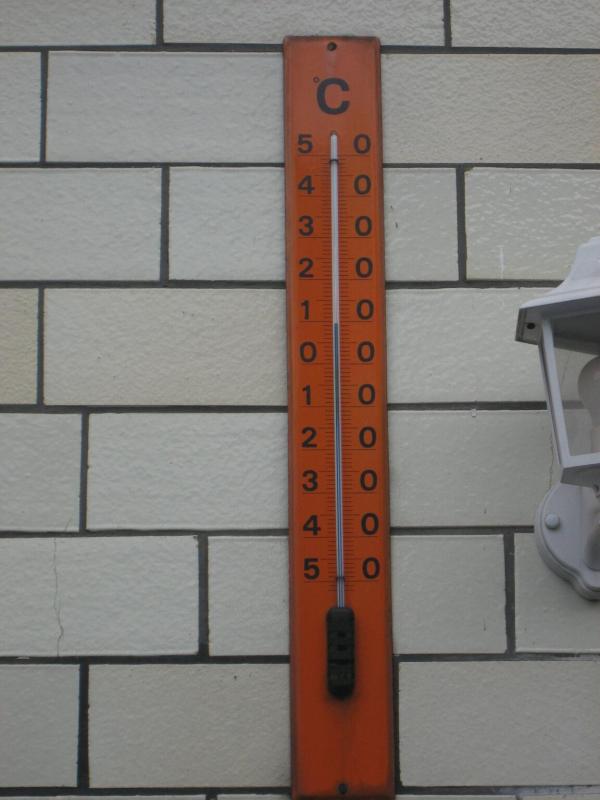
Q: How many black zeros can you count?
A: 12